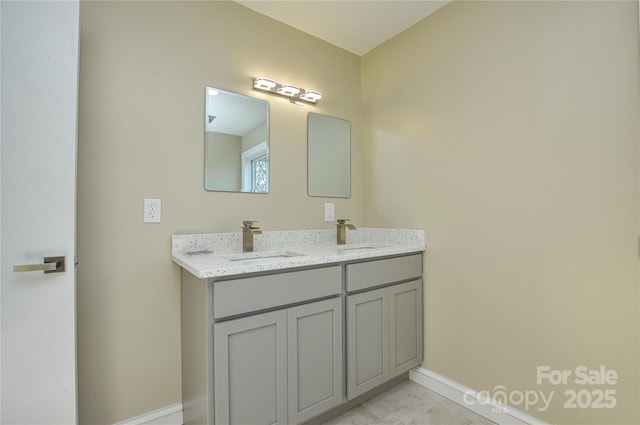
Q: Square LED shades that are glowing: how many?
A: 3